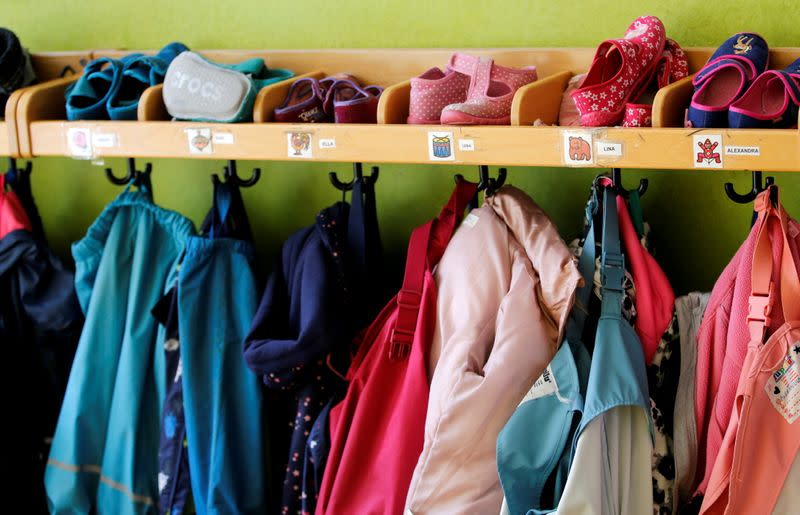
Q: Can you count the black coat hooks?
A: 7